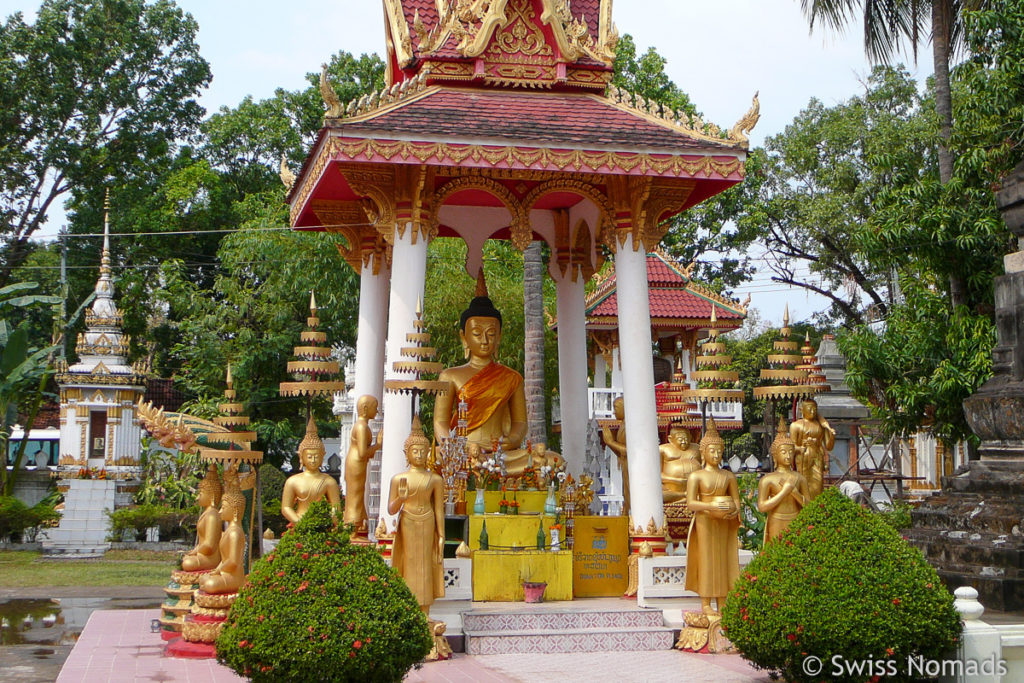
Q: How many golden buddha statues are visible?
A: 11